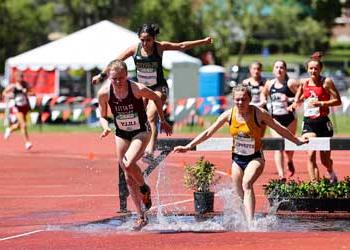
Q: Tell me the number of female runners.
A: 7